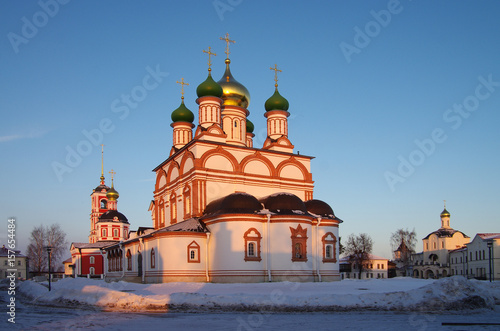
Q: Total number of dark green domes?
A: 4